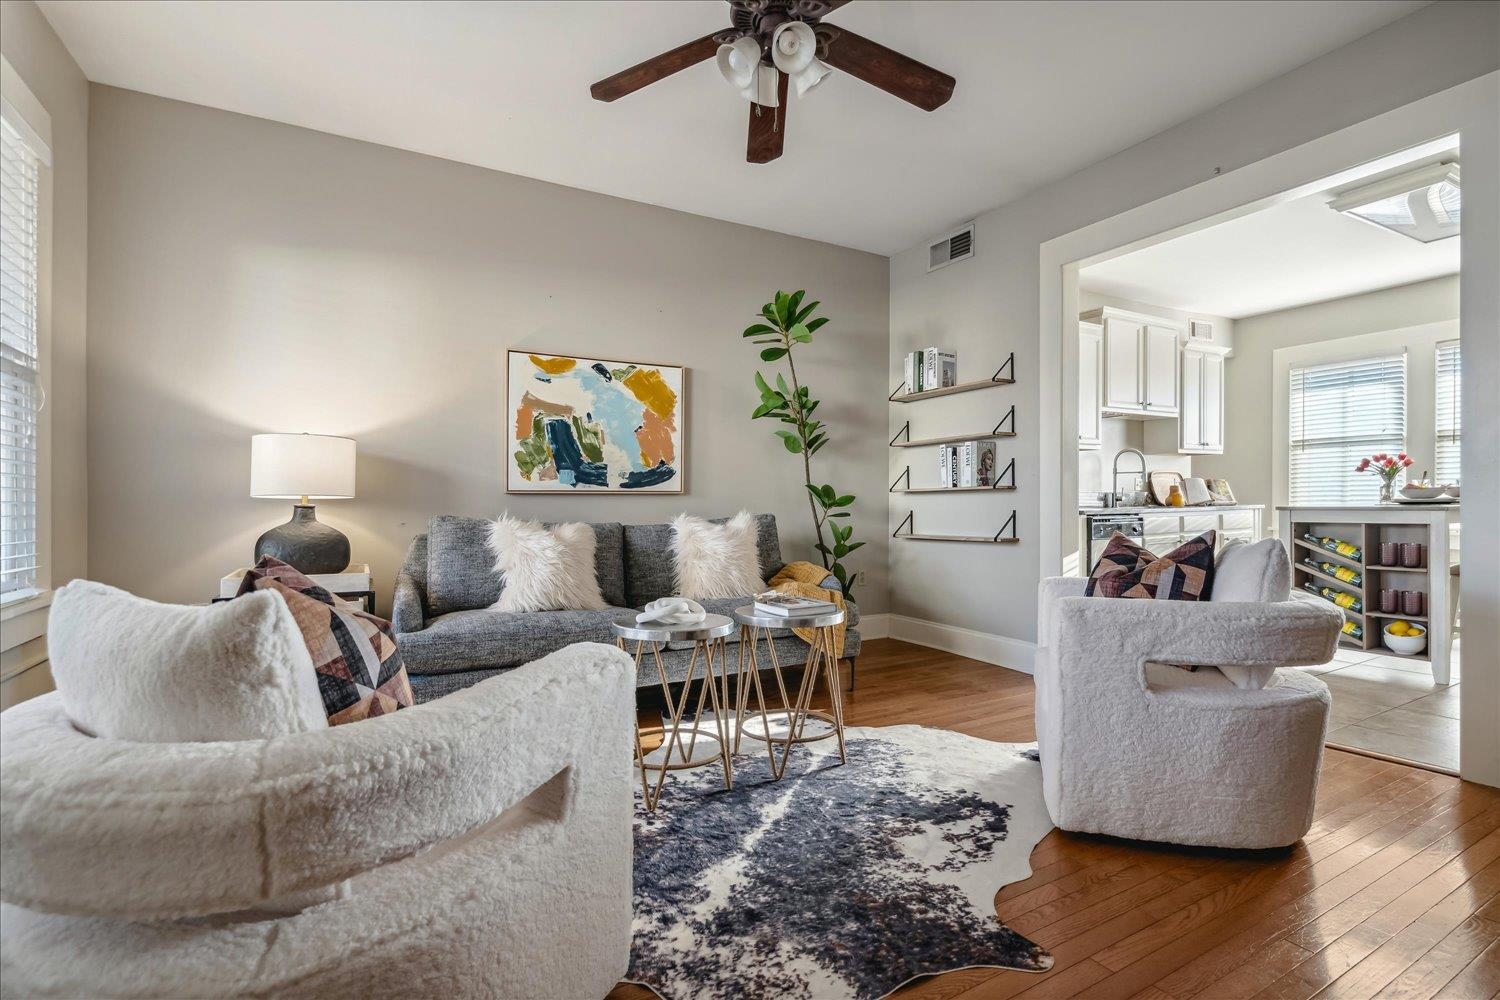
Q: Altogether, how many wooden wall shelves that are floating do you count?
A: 4